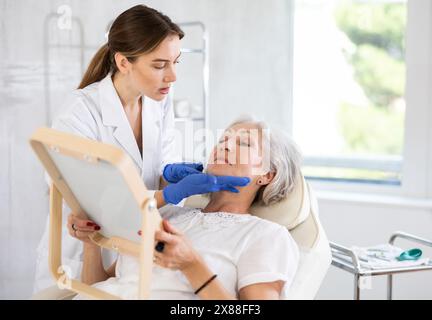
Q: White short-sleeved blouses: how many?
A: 1